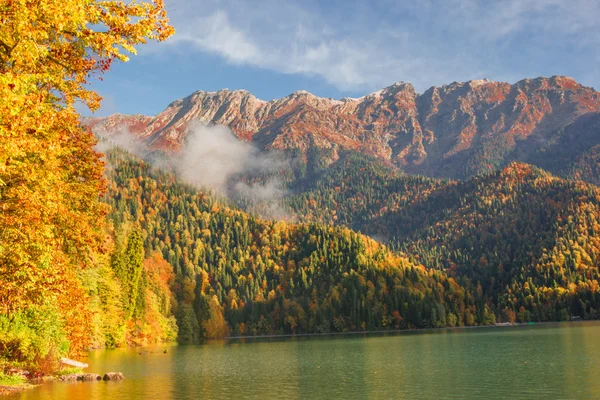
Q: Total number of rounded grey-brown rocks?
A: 3